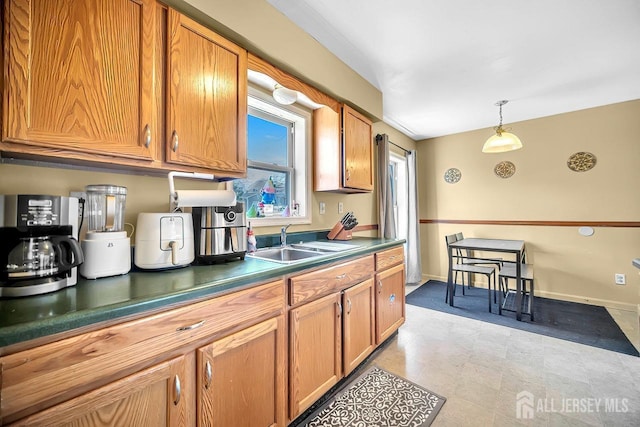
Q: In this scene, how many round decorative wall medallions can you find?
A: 3